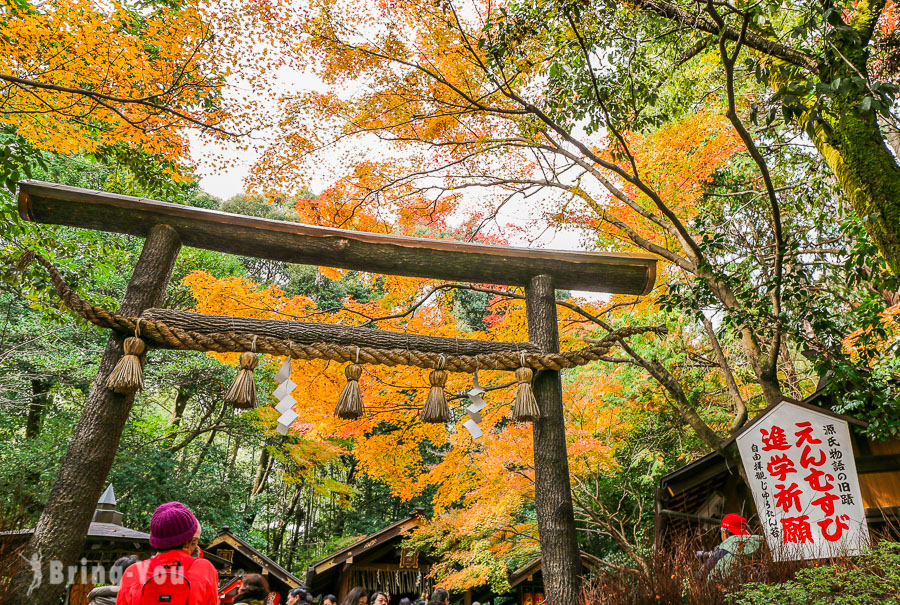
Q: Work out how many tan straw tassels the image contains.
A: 5